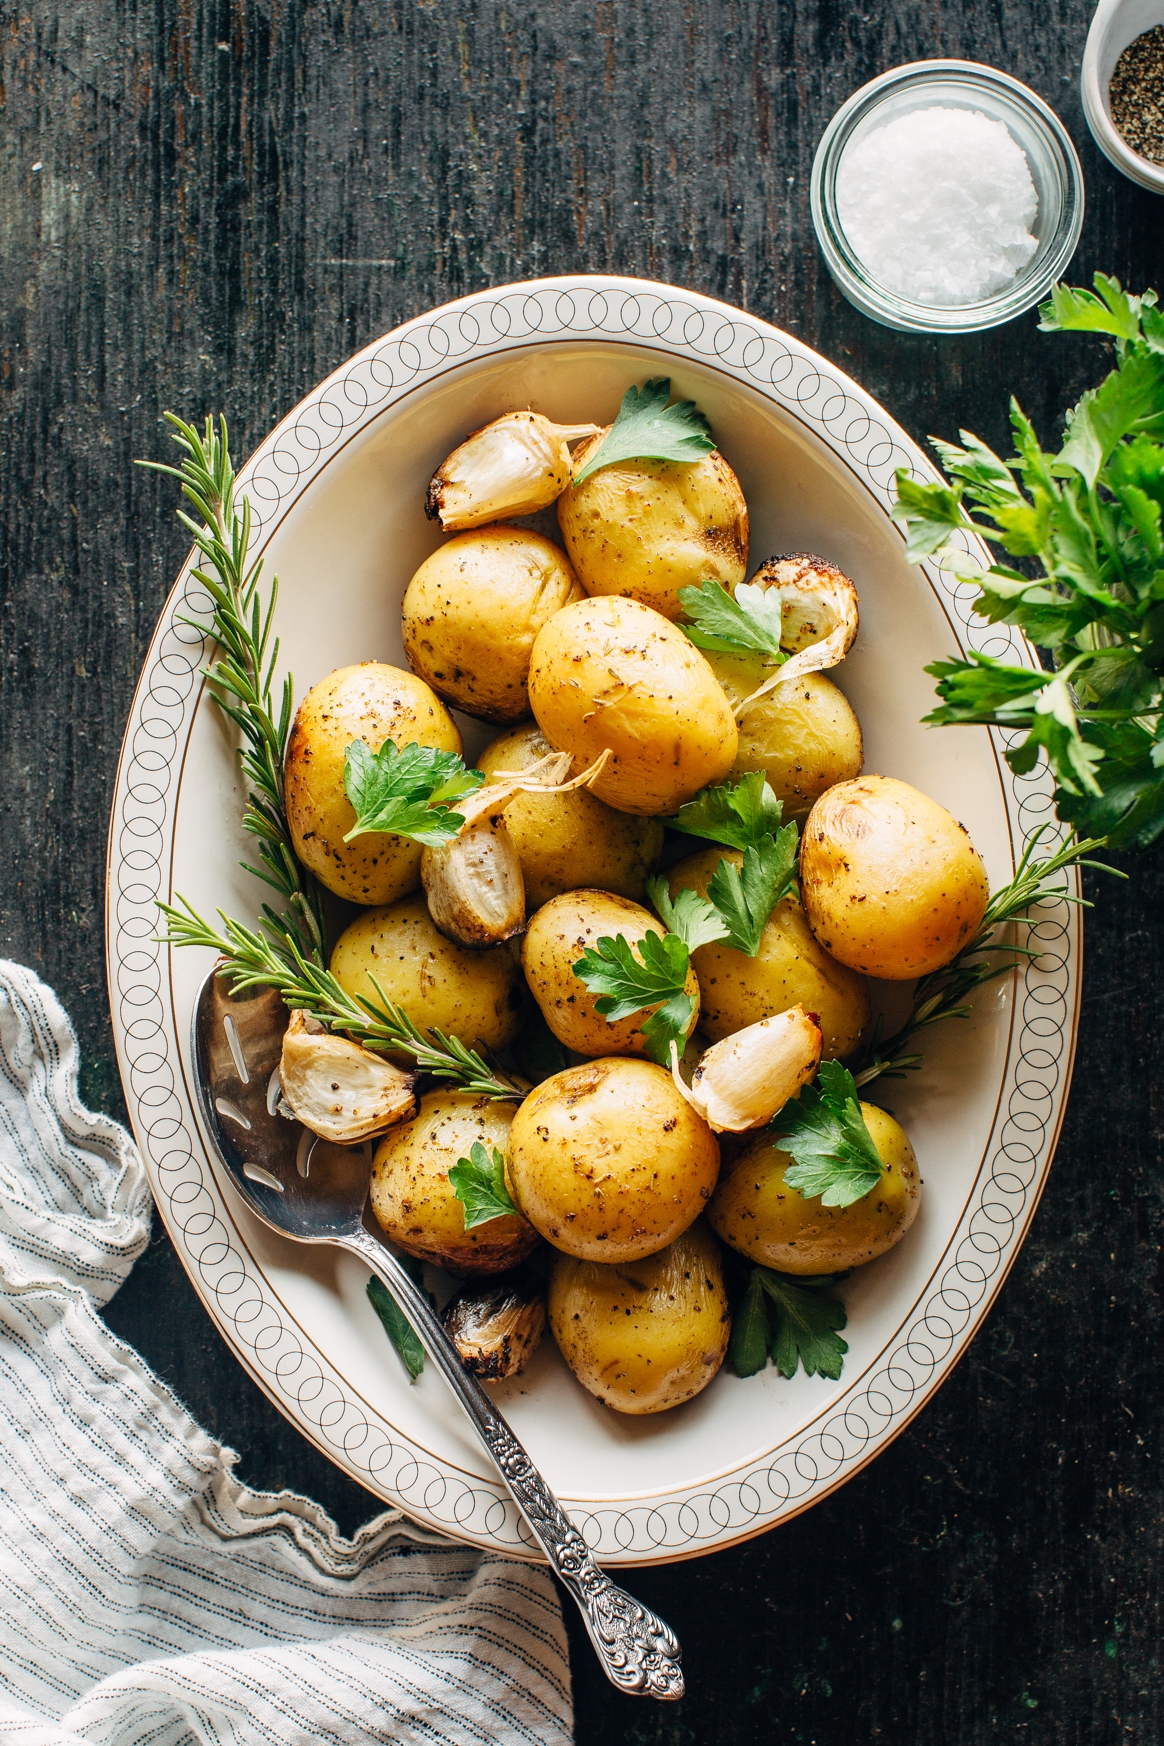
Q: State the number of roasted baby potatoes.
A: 14